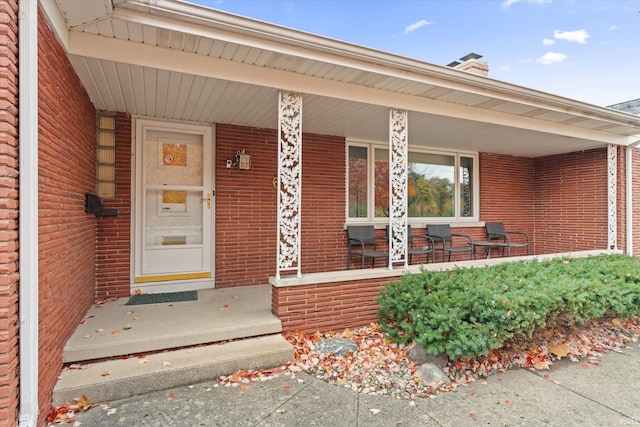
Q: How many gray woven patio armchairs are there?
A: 4